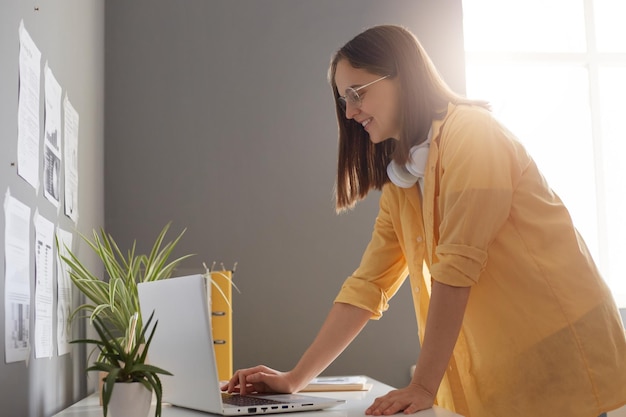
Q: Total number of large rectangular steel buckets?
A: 0